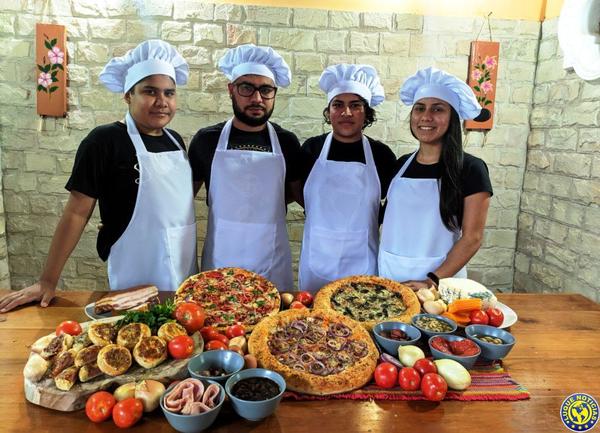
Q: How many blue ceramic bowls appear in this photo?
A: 7